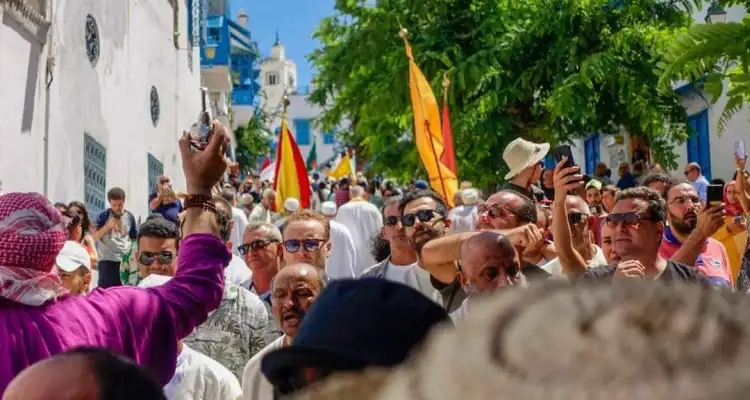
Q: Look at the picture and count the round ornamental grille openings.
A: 2